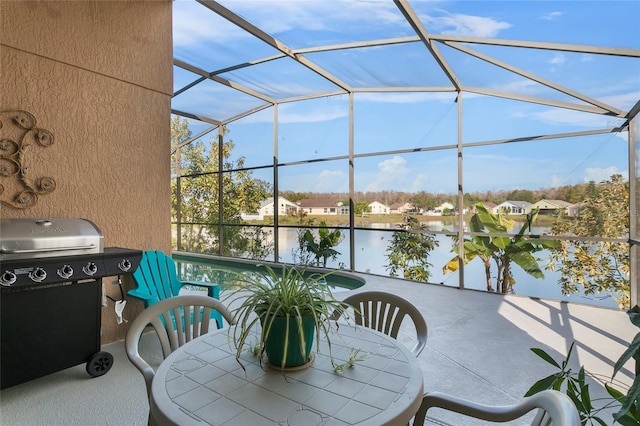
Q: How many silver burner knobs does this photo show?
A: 5